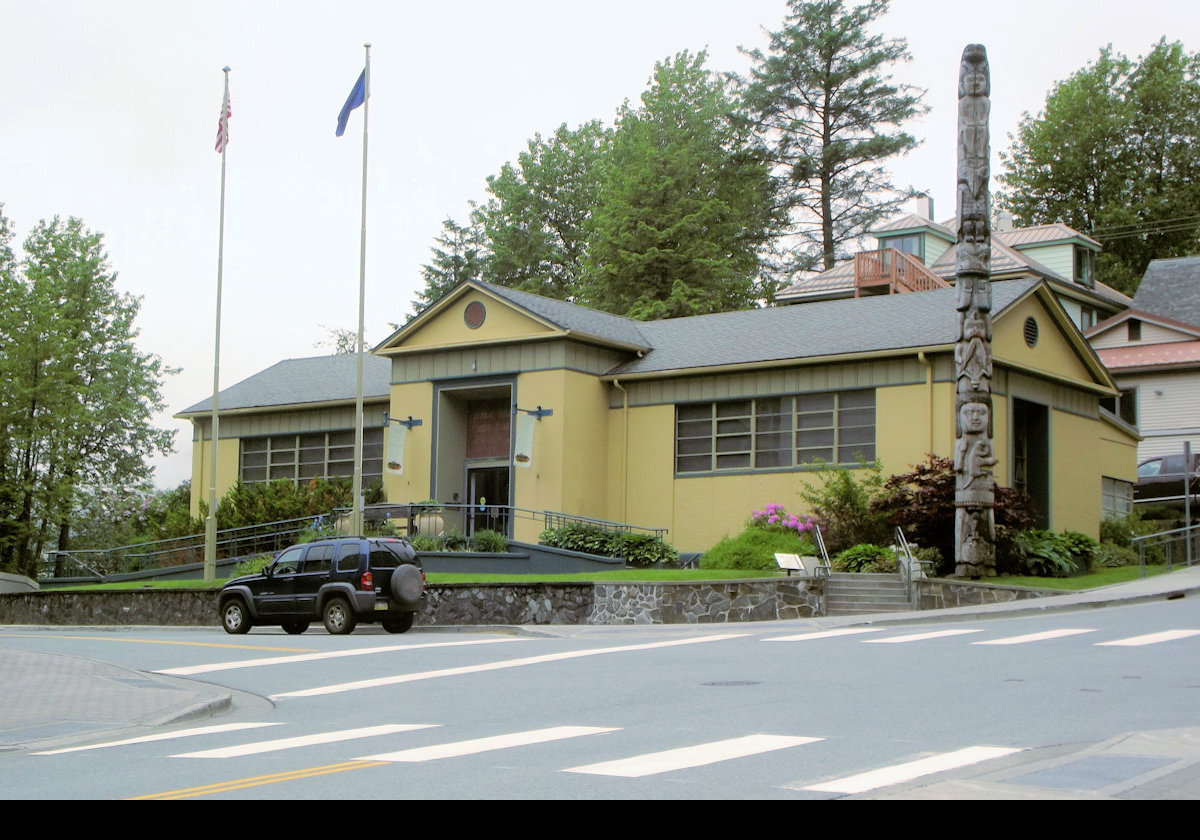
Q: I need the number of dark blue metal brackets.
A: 2